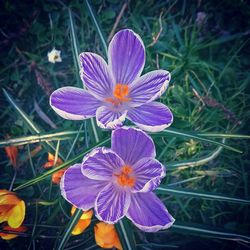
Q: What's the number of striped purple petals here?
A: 12